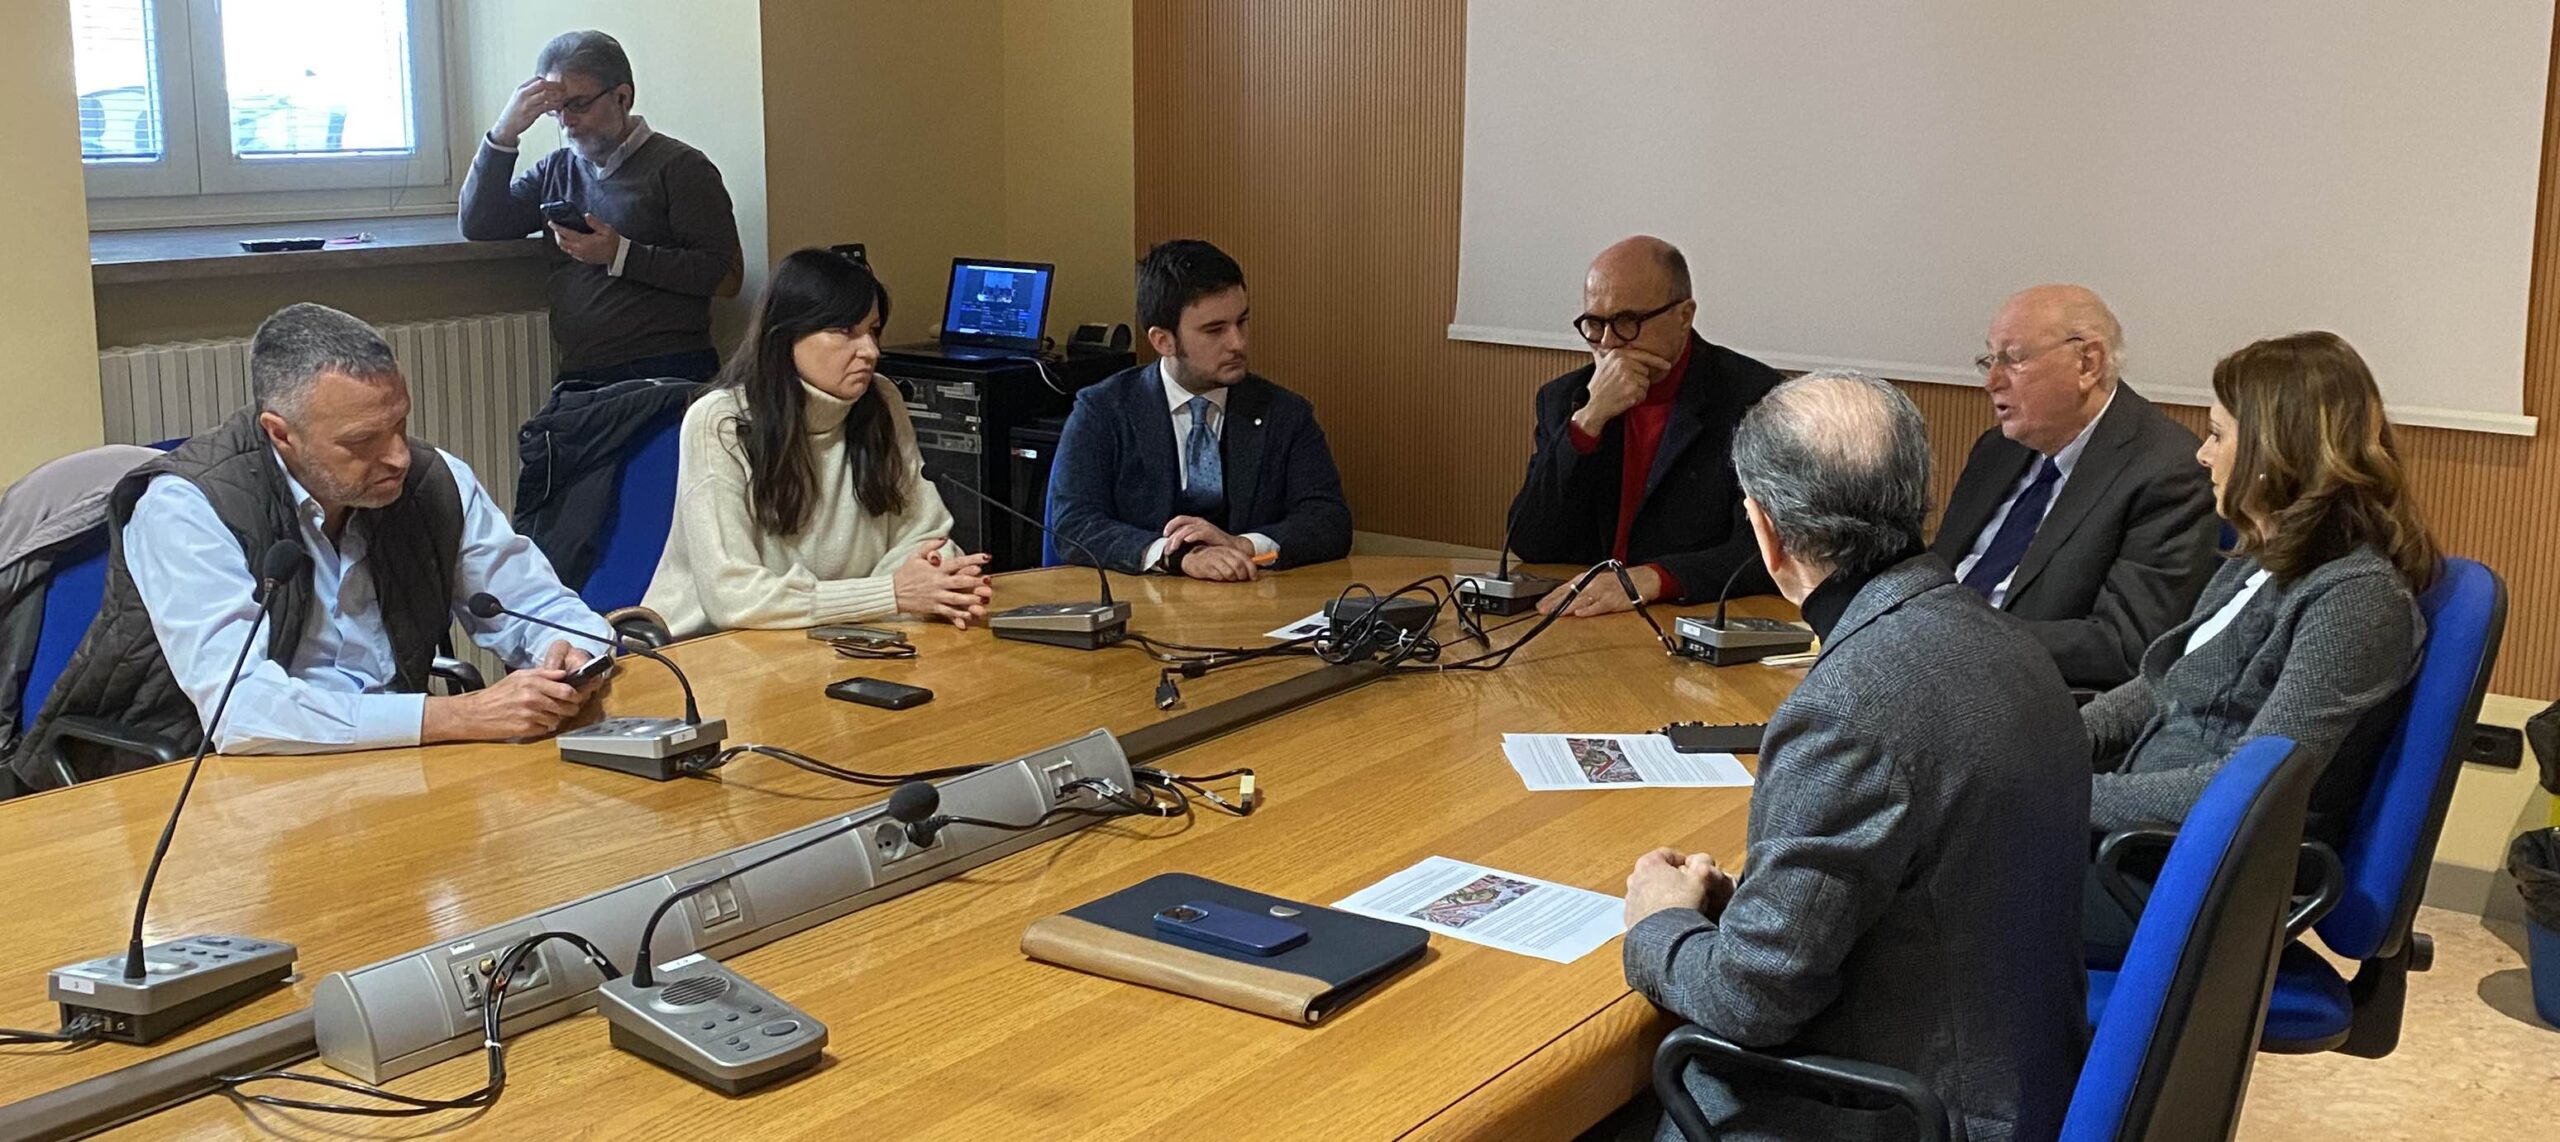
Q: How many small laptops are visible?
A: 1